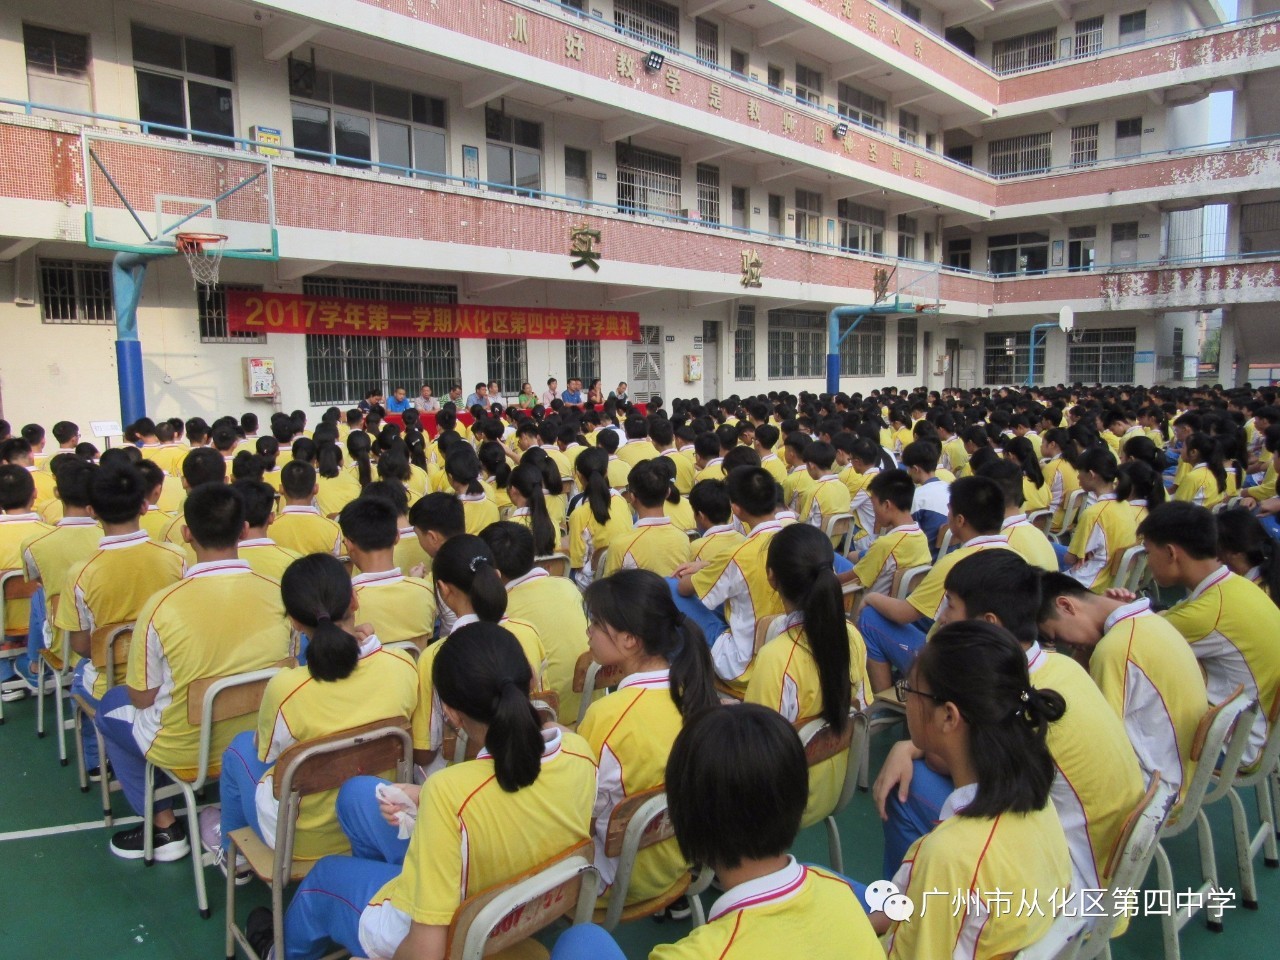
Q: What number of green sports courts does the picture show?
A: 1